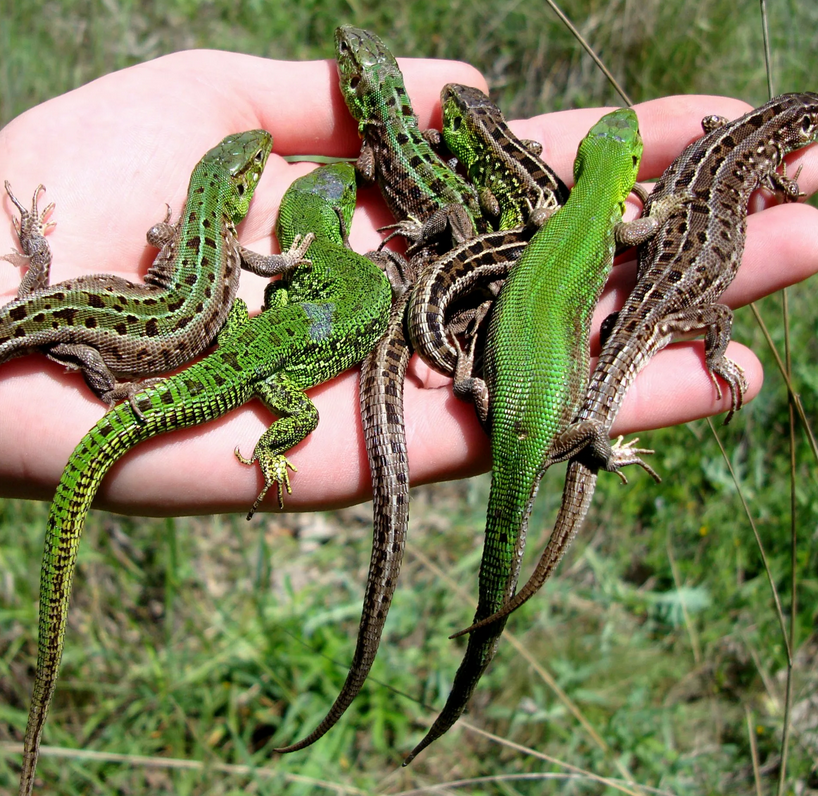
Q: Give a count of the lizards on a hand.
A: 6